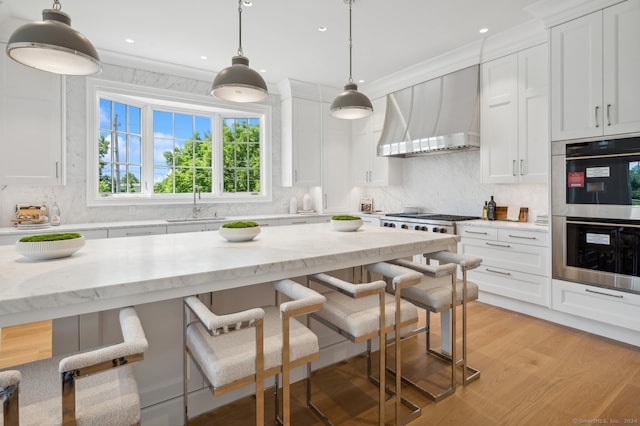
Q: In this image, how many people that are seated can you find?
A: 0